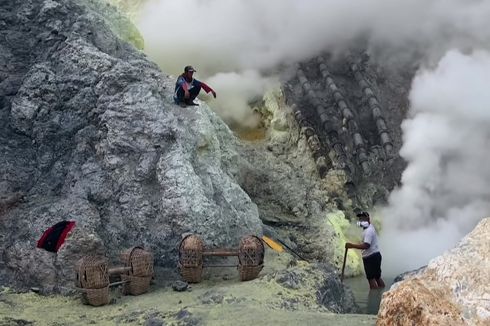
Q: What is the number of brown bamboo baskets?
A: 4